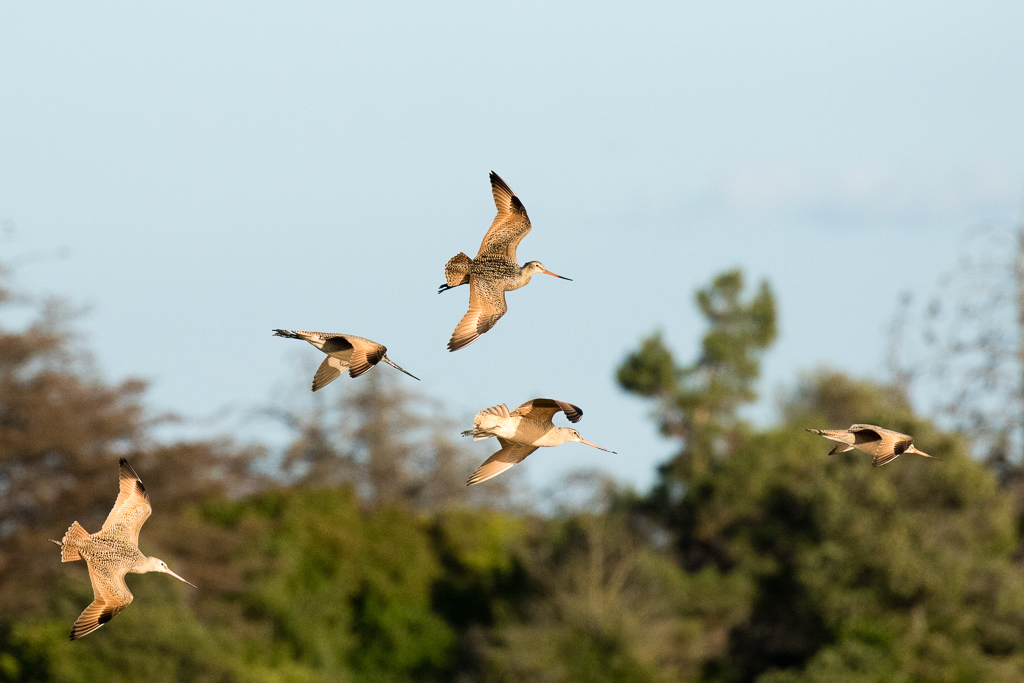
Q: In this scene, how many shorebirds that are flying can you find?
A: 5